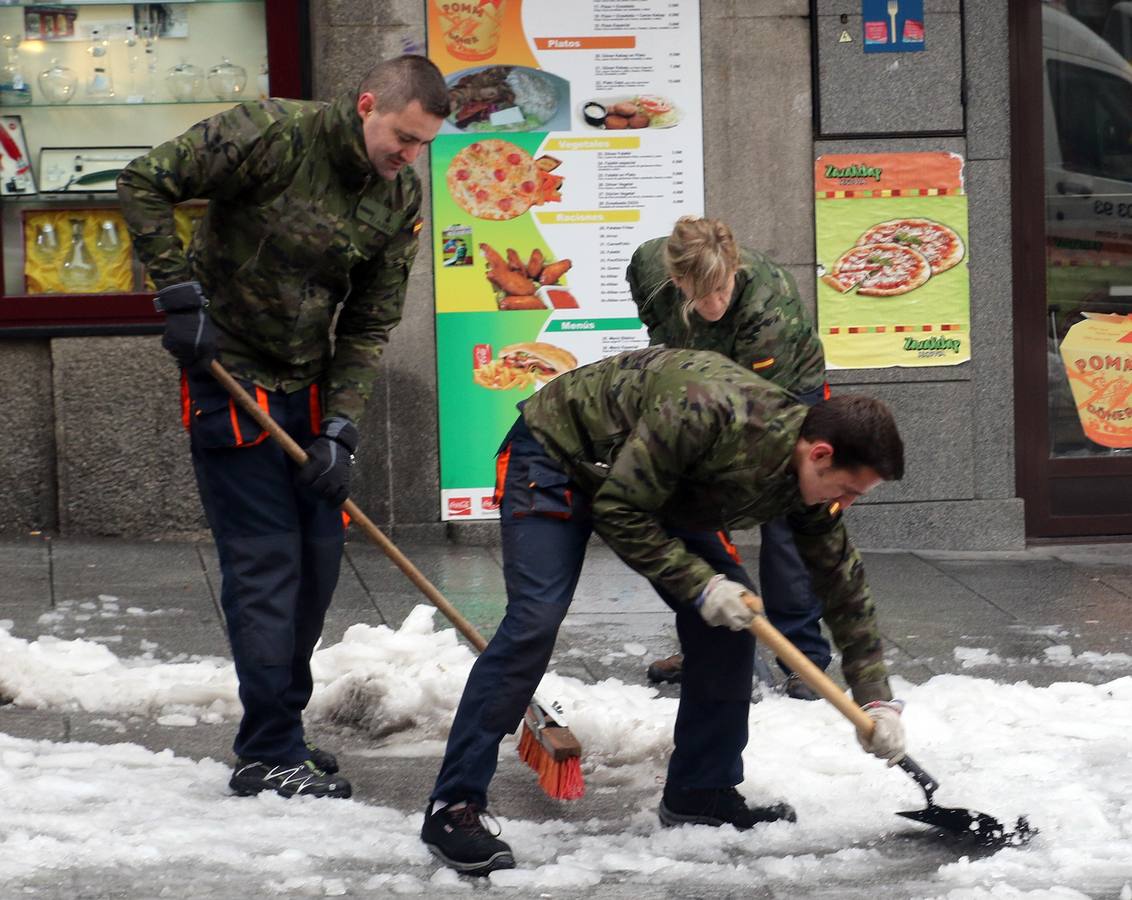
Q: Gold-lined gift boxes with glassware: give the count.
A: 2